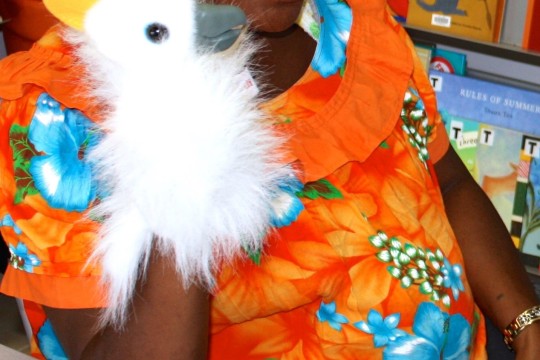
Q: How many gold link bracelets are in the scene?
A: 1